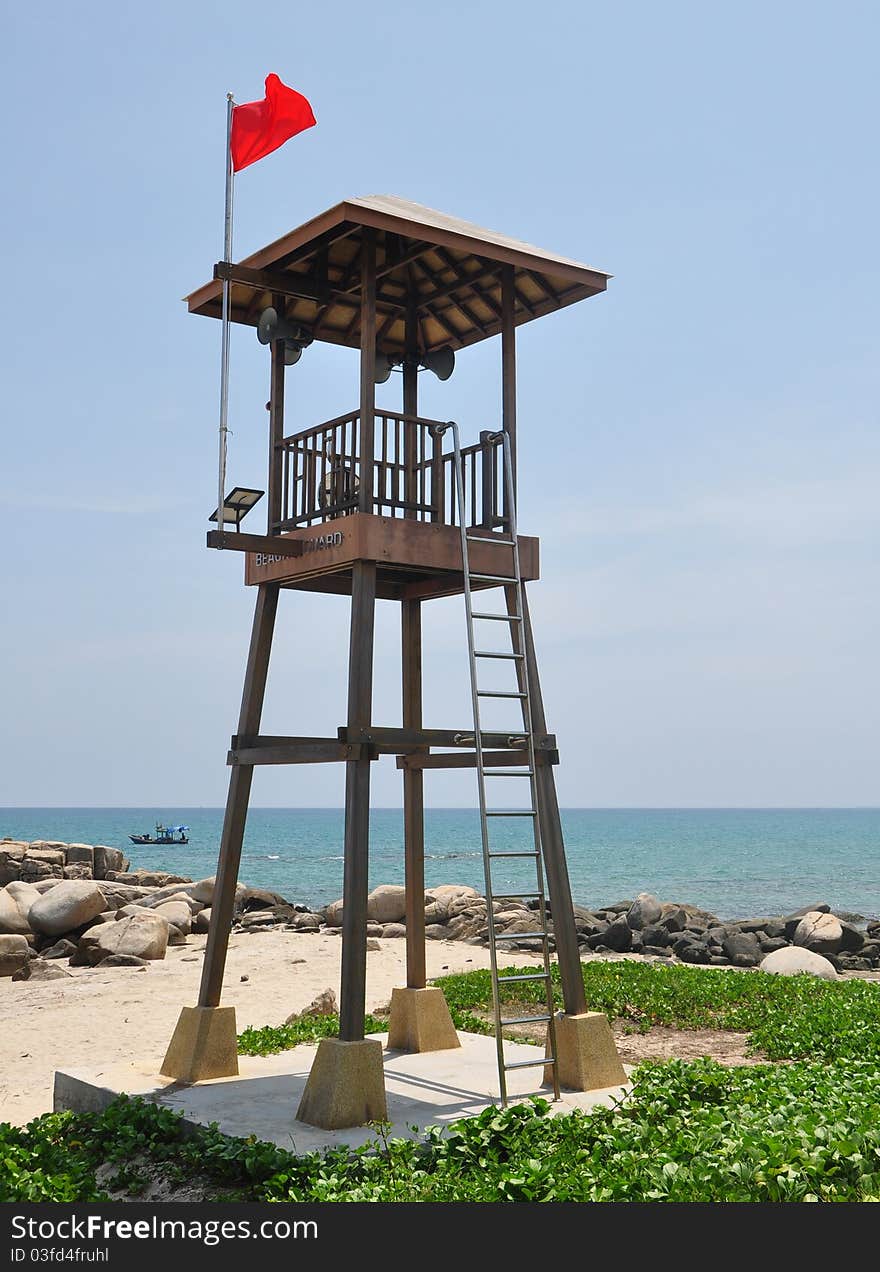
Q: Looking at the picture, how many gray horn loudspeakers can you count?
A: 4